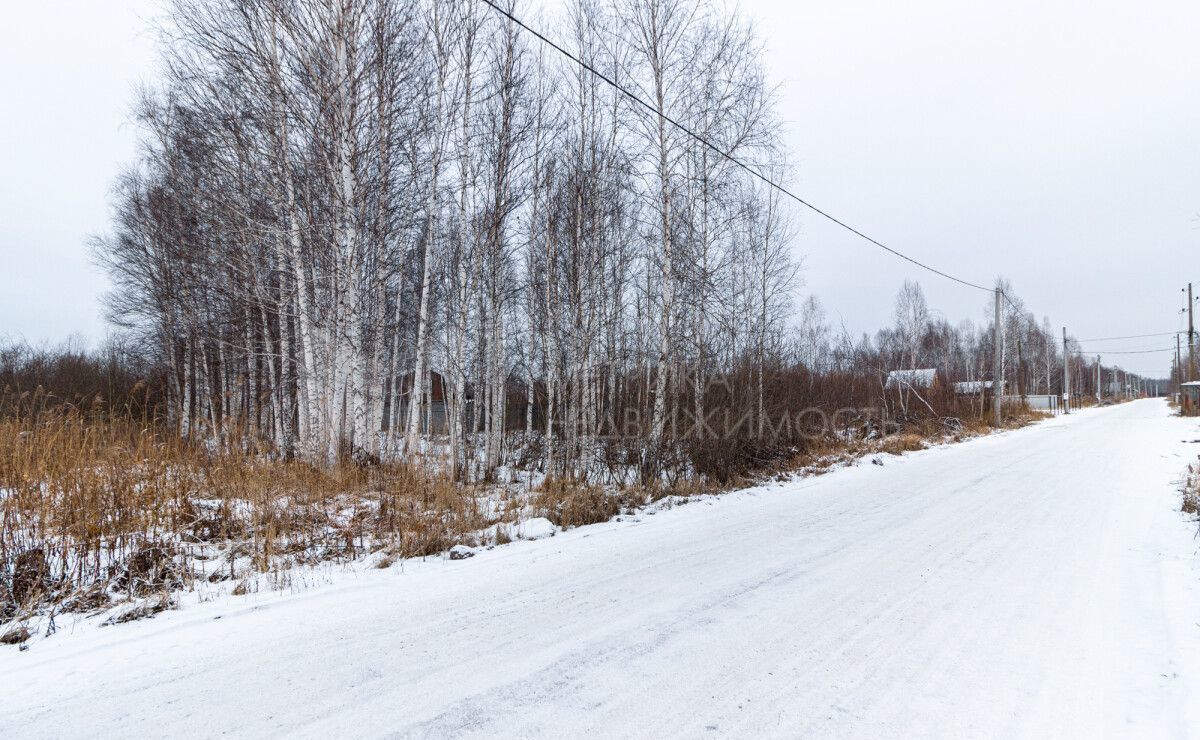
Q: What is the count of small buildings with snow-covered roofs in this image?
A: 2